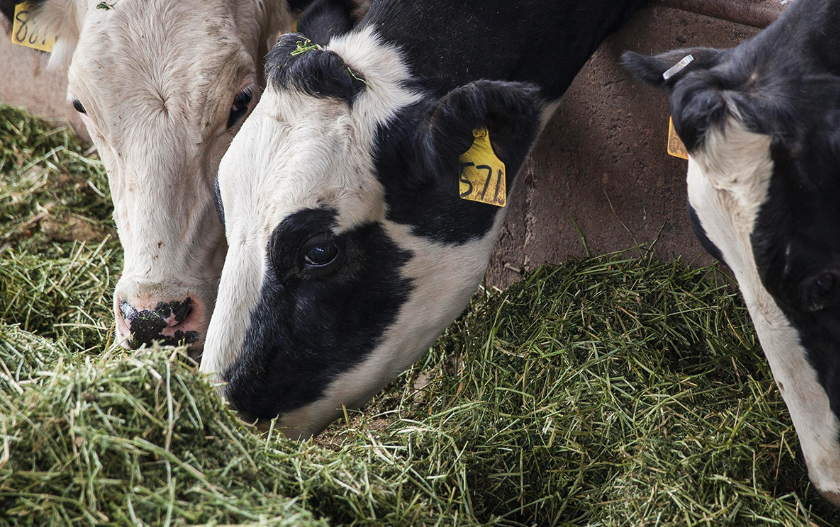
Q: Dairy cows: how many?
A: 3